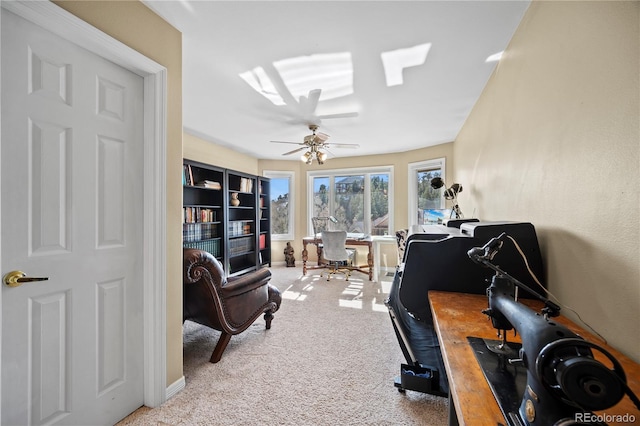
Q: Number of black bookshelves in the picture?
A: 3